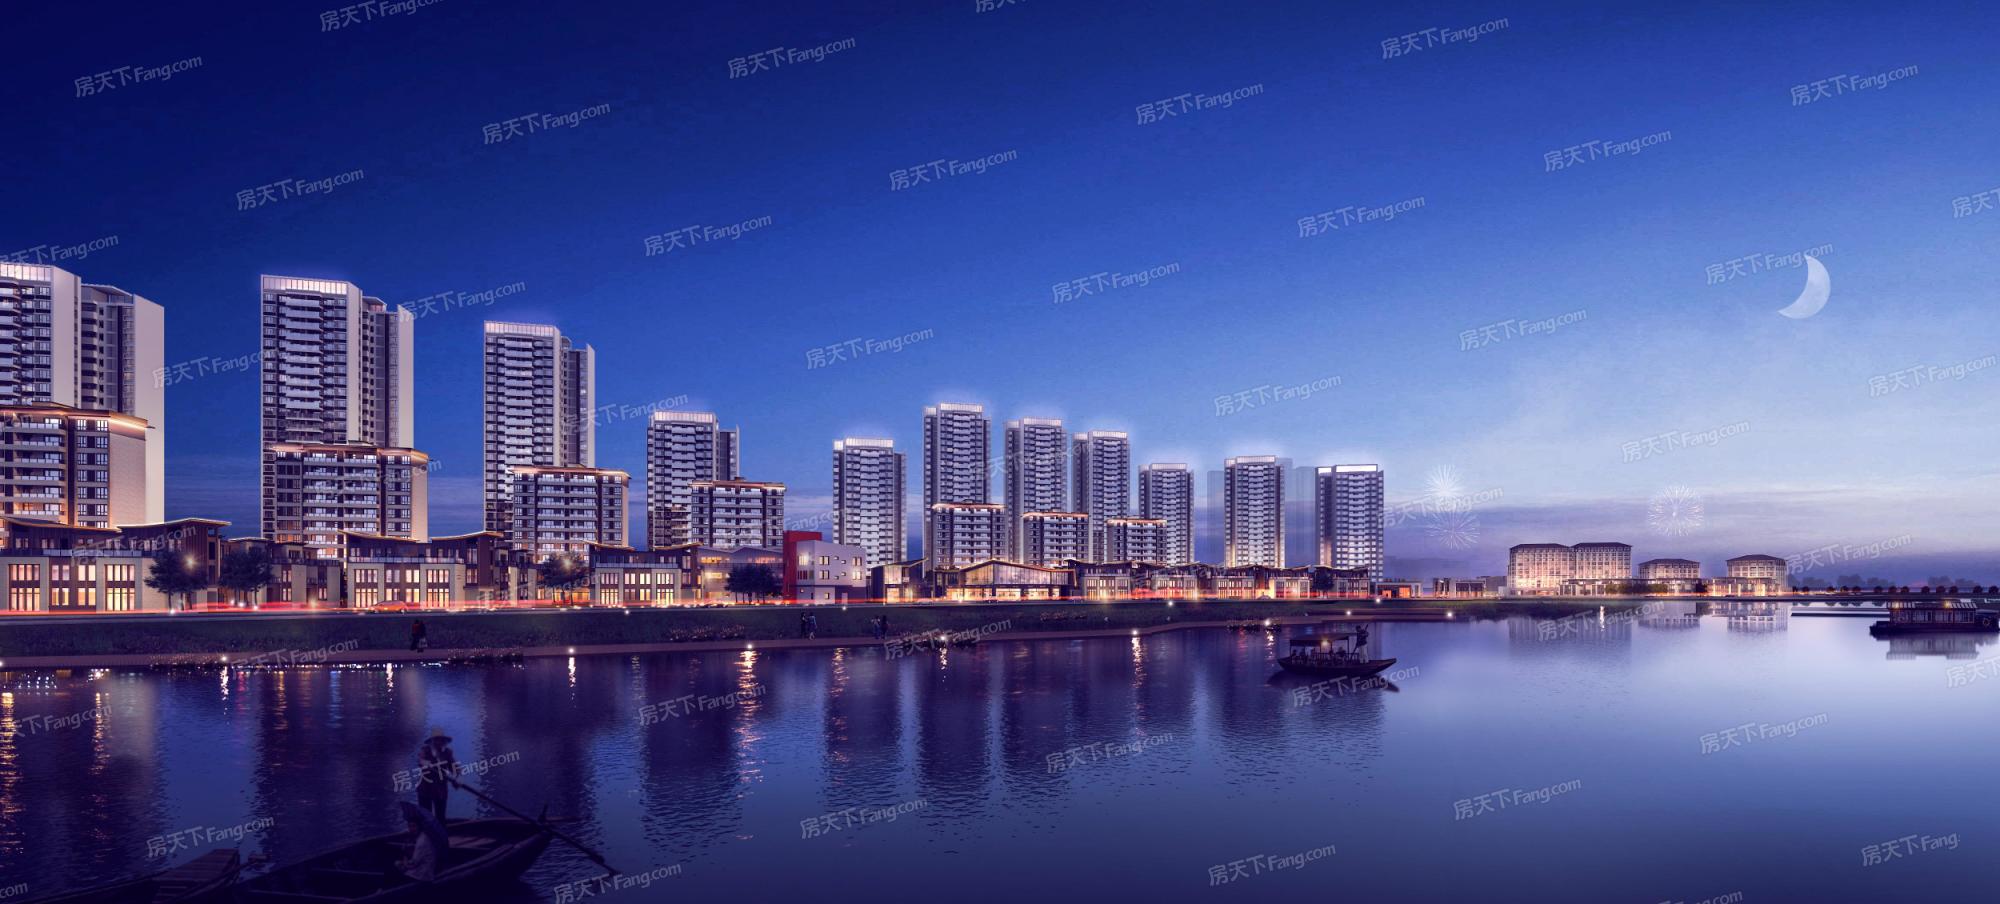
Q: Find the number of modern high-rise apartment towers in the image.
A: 11